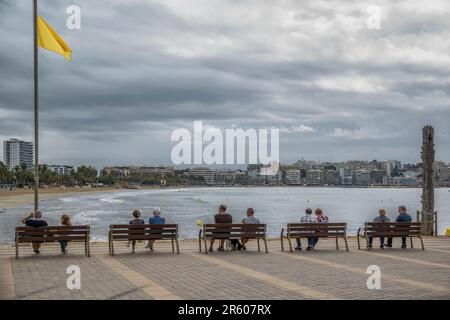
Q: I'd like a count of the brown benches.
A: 5